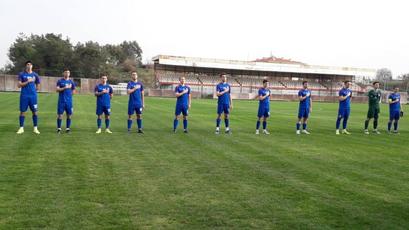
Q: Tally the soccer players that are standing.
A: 11